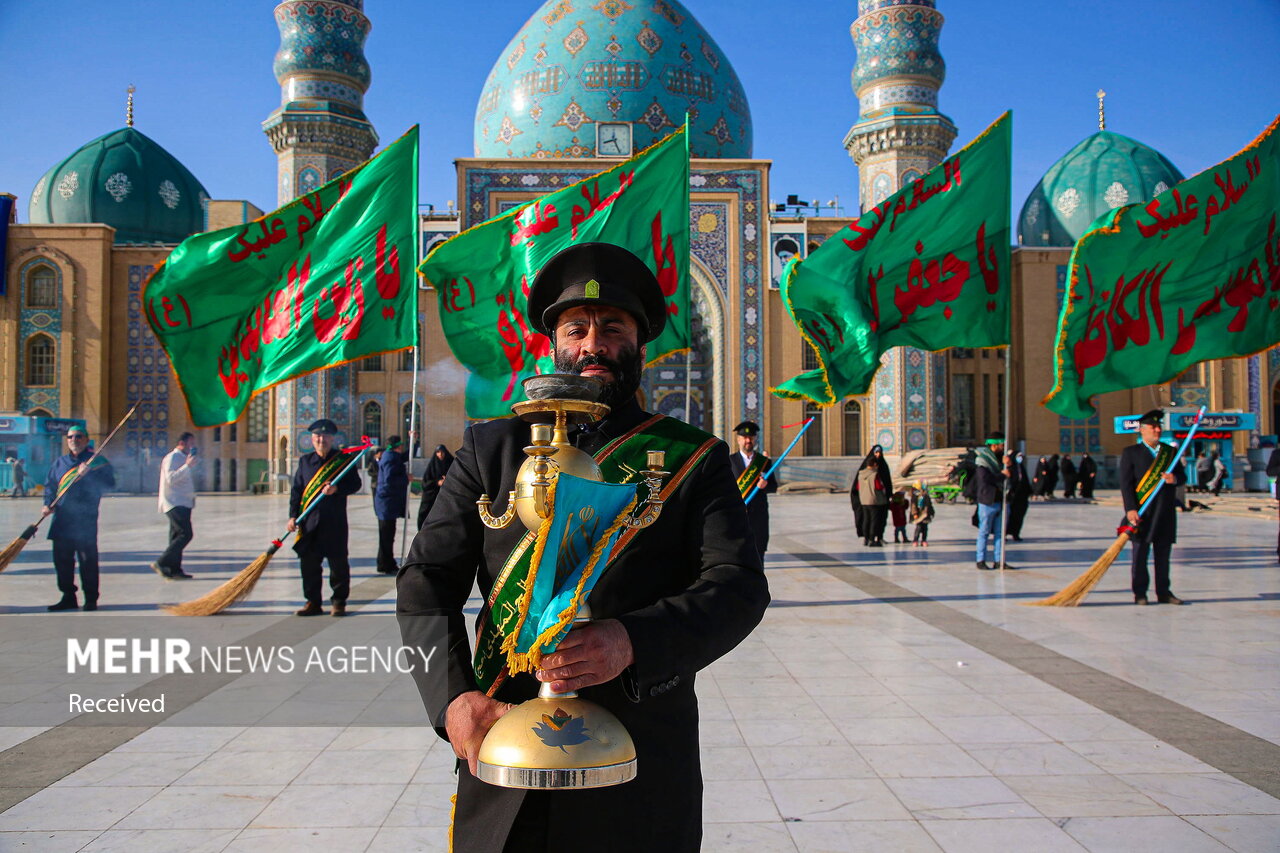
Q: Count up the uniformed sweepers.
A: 4